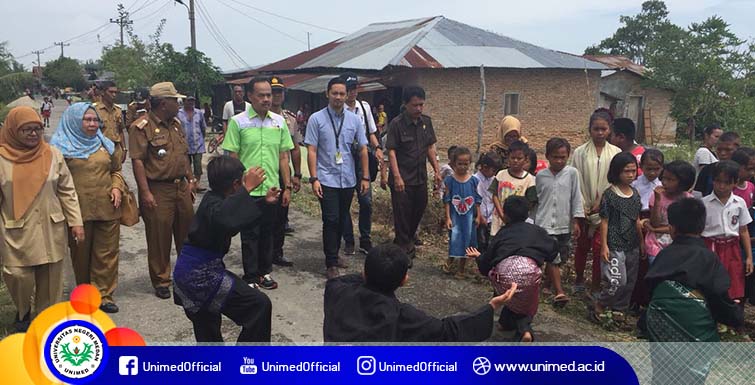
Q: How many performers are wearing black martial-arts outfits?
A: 4